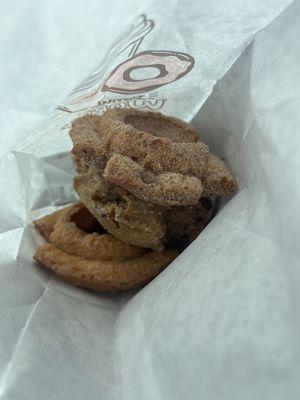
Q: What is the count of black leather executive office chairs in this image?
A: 0